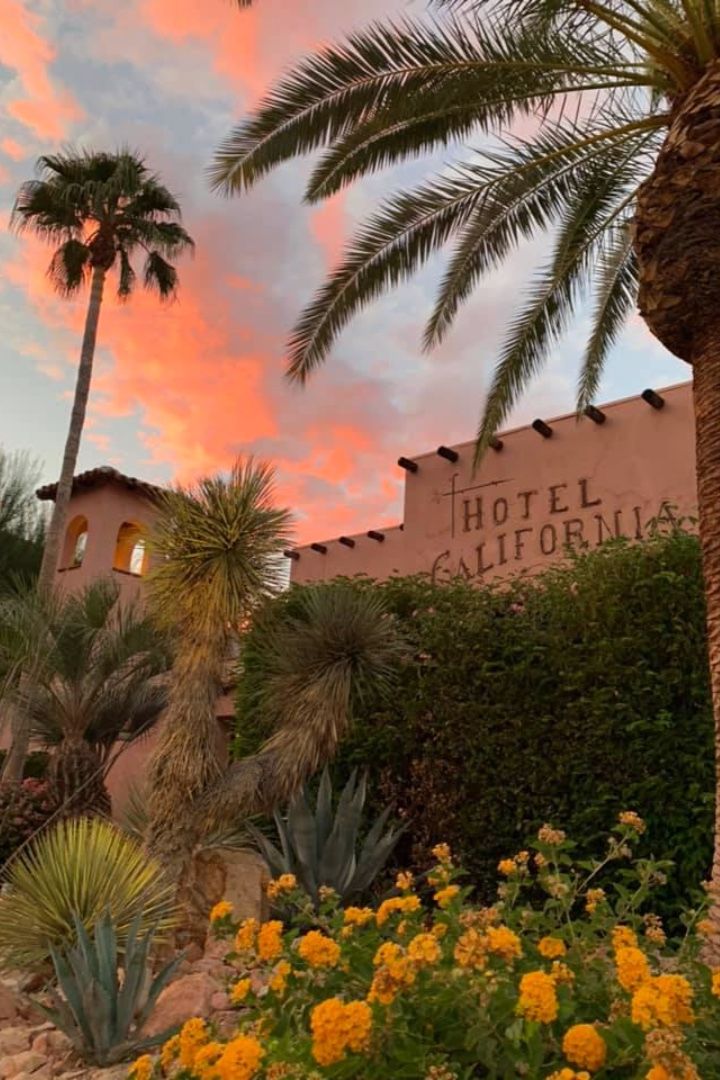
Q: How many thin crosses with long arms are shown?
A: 1